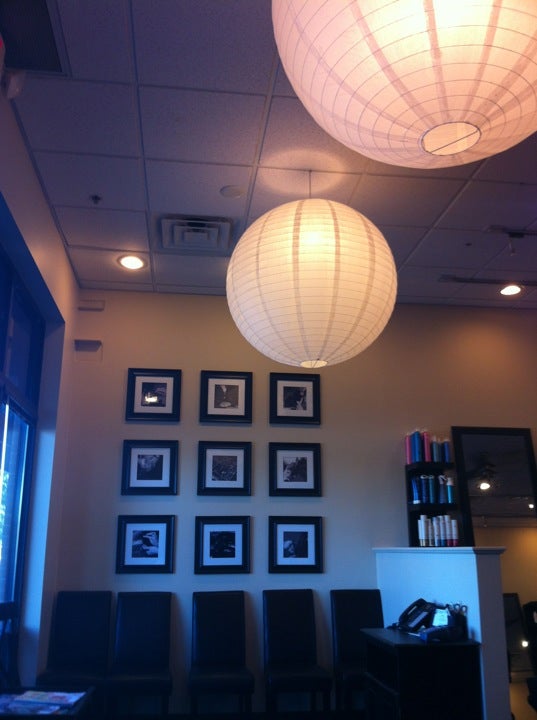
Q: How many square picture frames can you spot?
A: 9